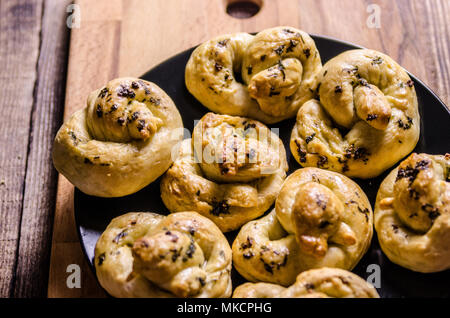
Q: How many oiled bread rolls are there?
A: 8